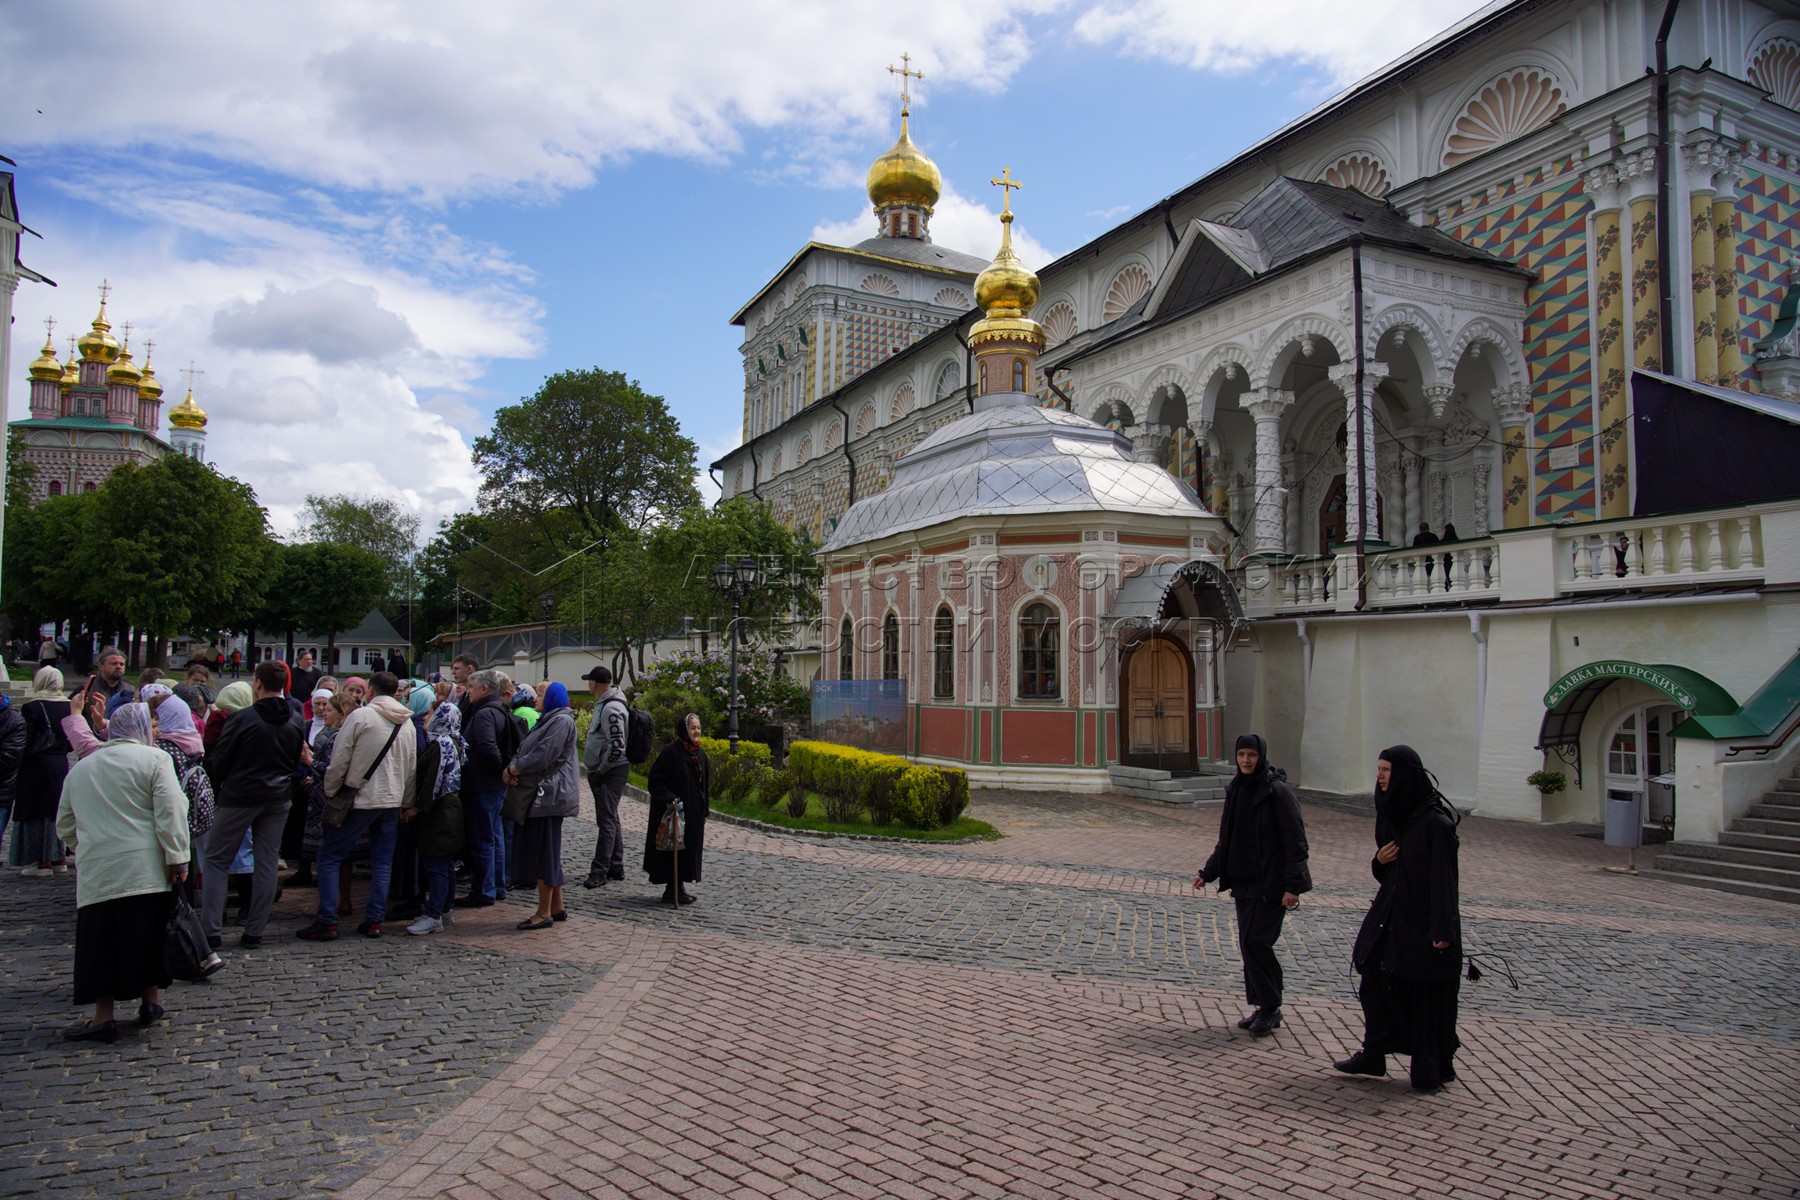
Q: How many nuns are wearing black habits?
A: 2